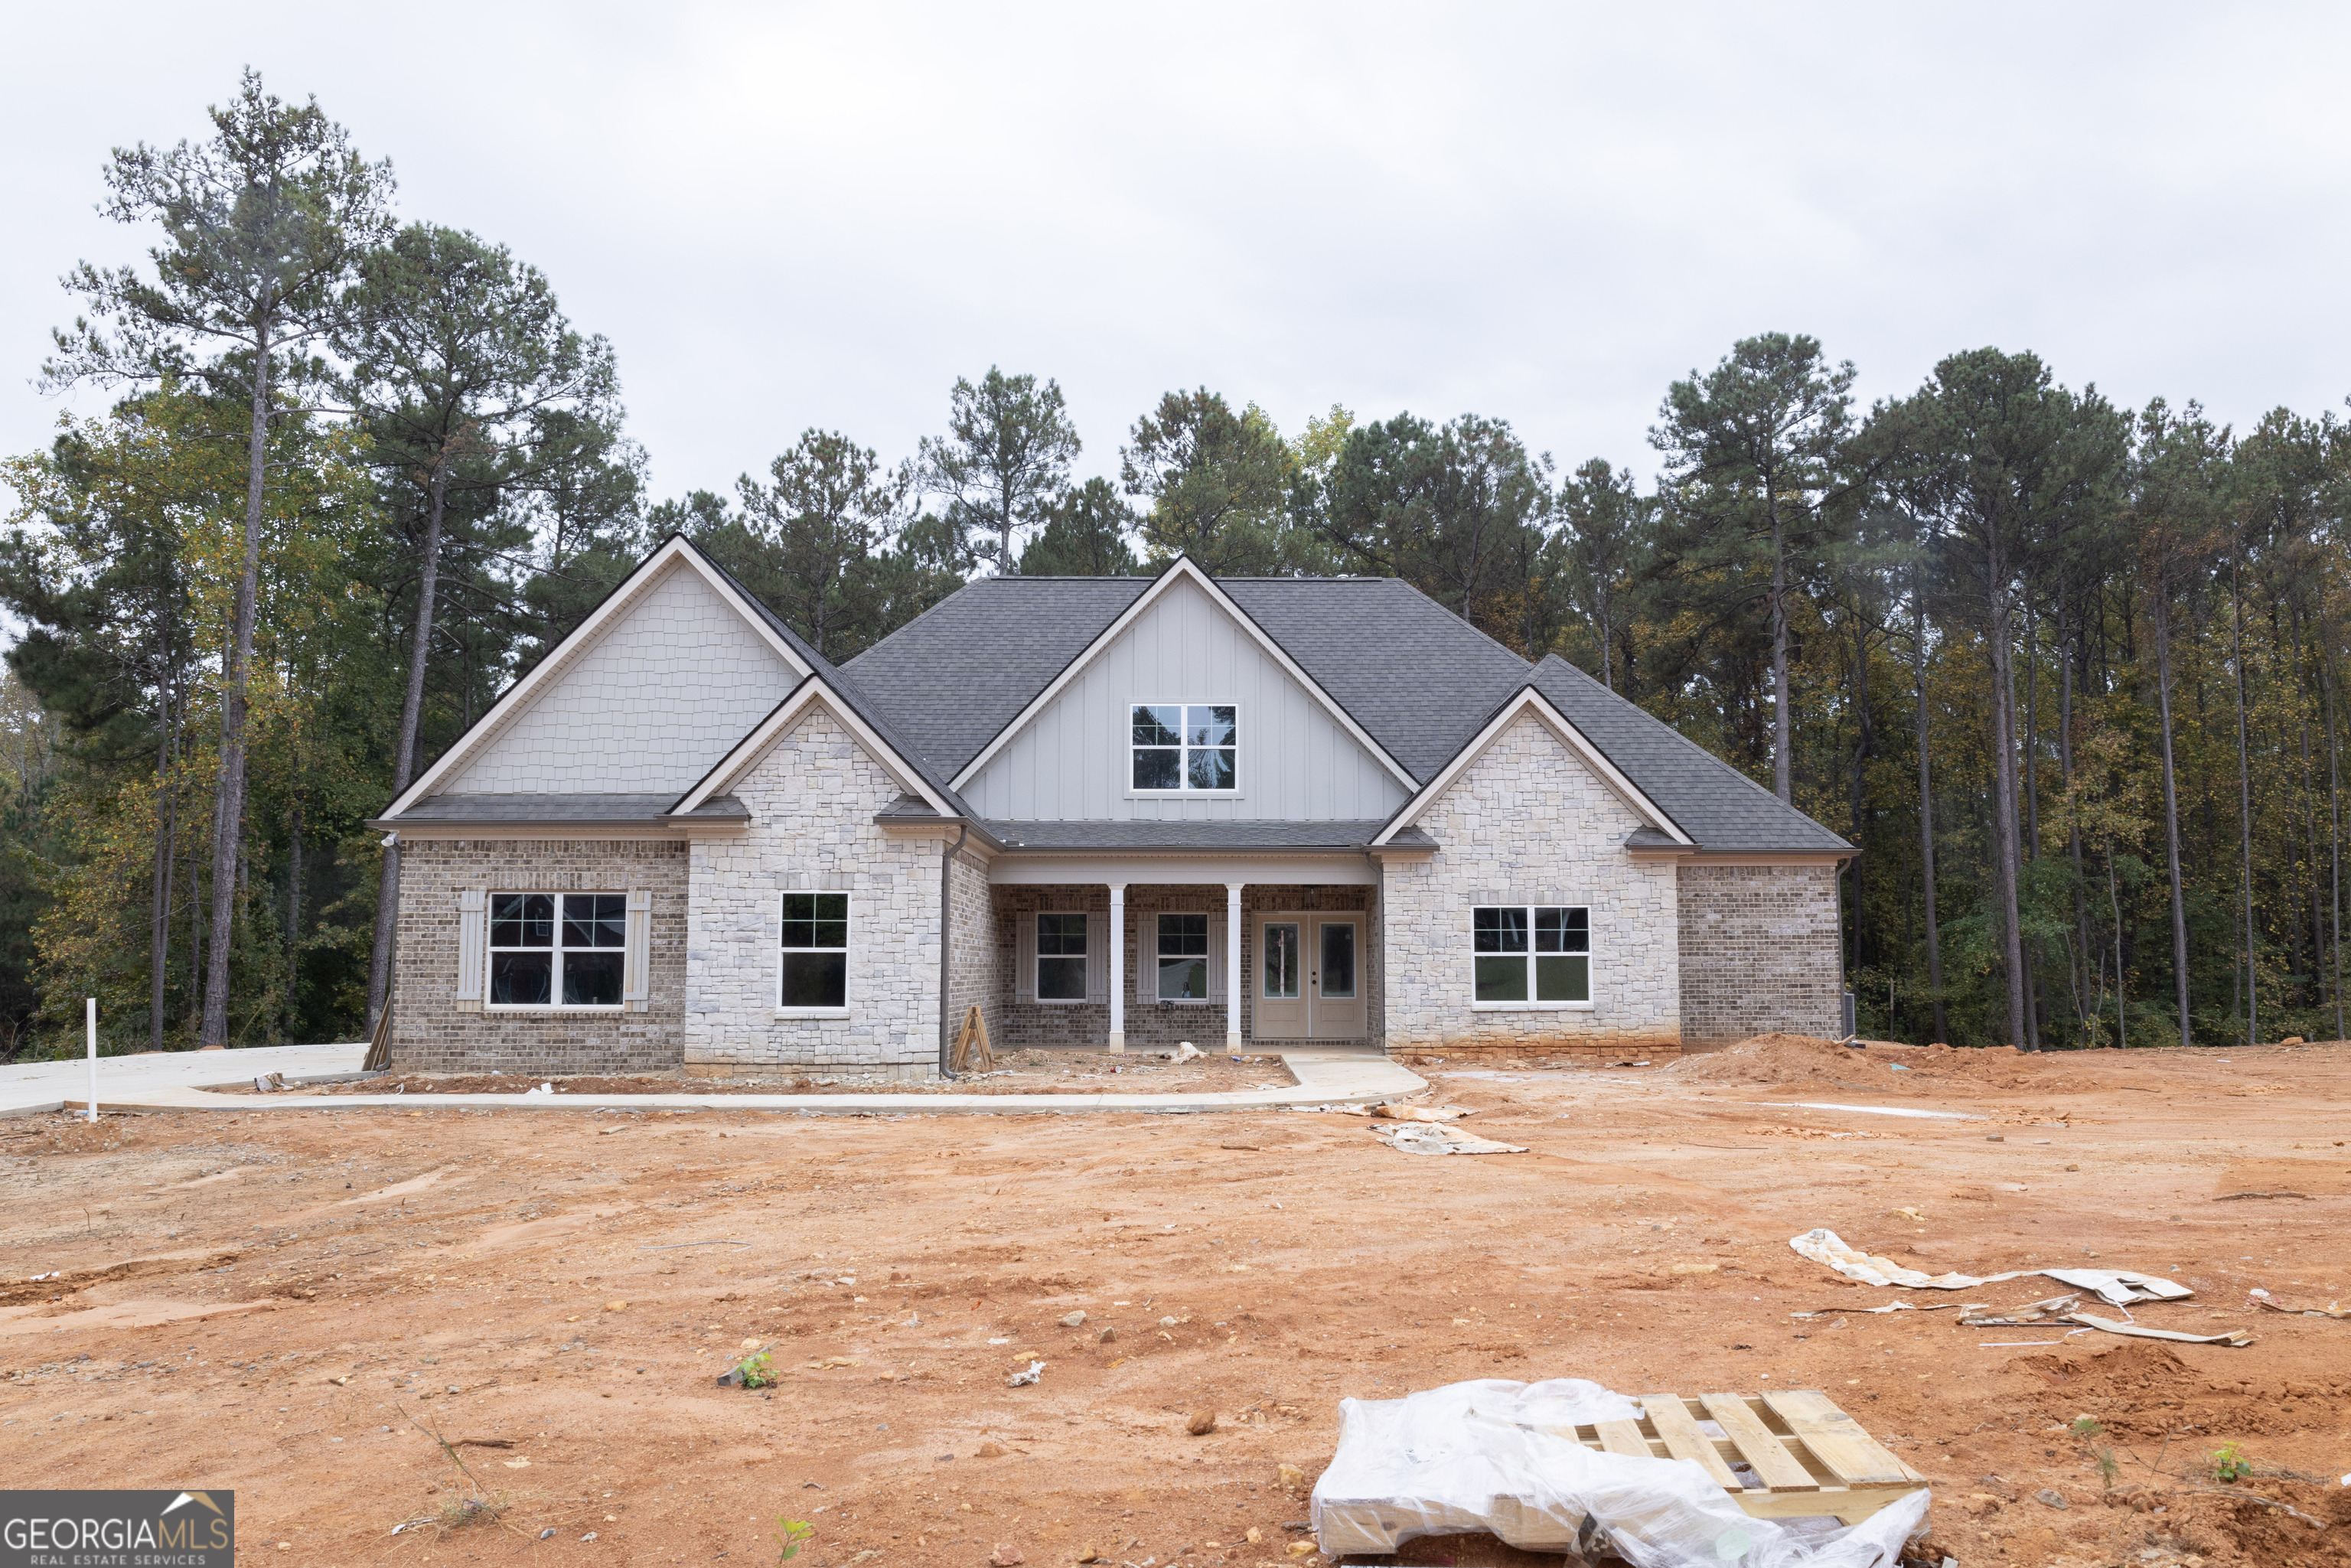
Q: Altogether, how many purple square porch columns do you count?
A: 0